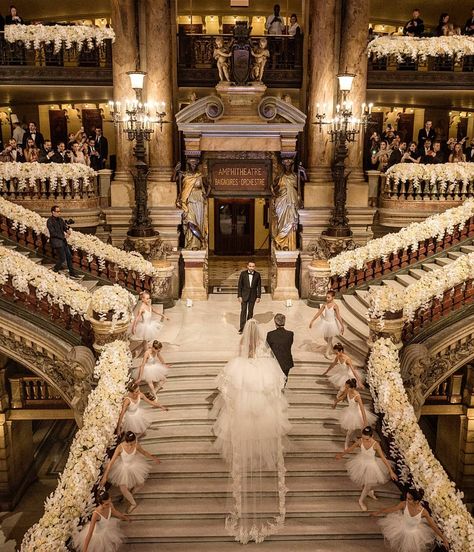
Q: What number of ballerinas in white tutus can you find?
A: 10